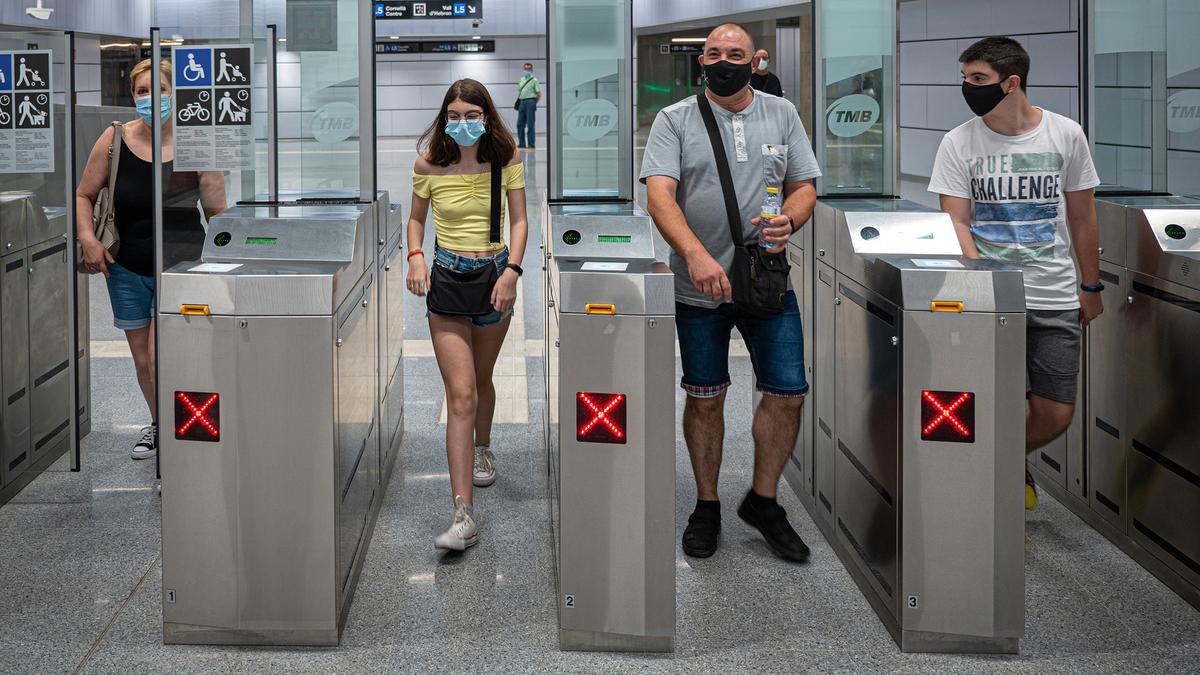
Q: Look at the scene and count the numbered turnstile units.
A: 3